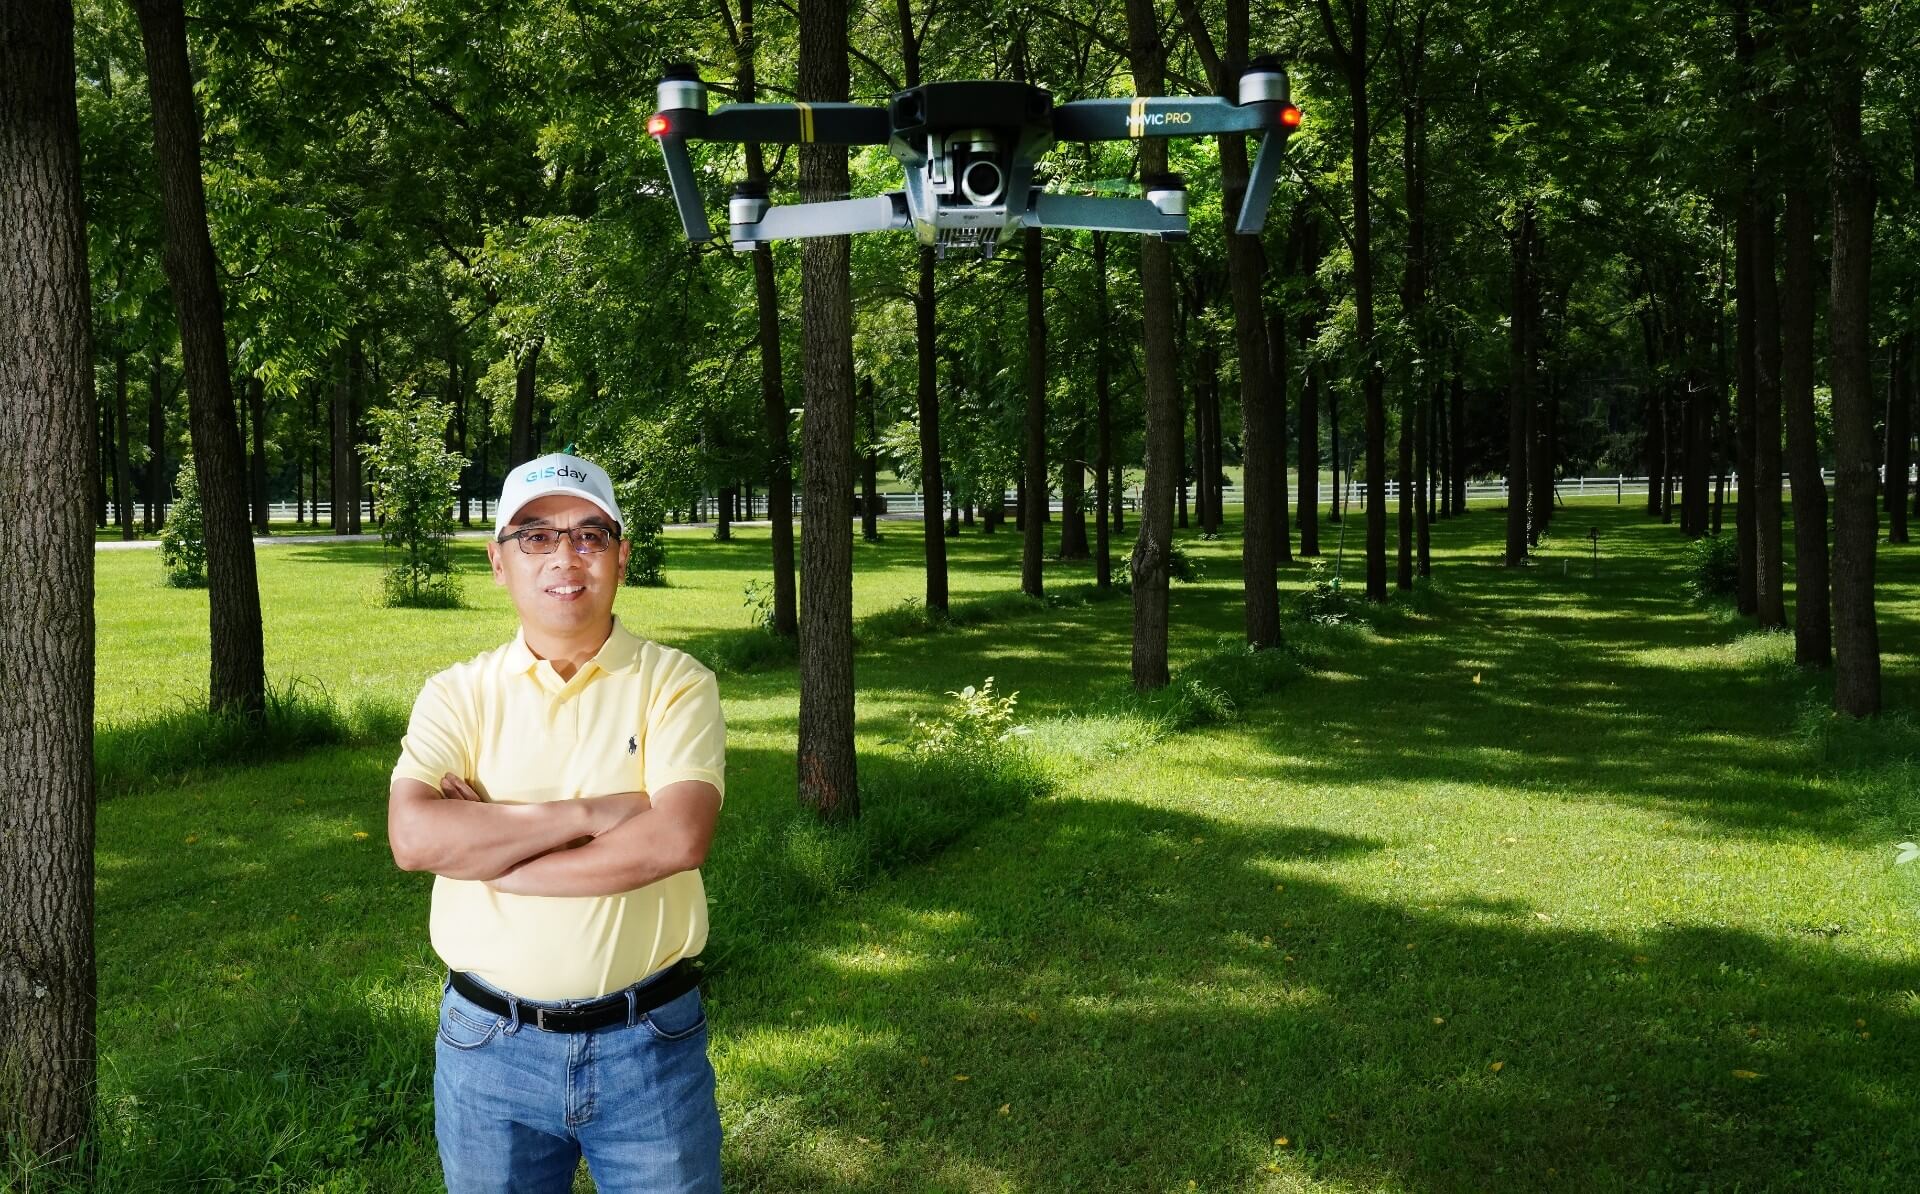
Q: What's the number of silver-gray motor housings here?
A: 4